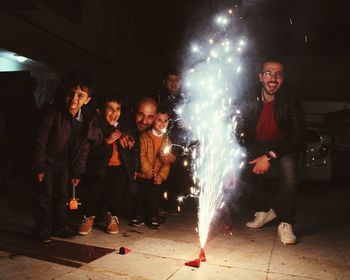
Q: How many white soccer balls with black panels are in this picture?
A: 0